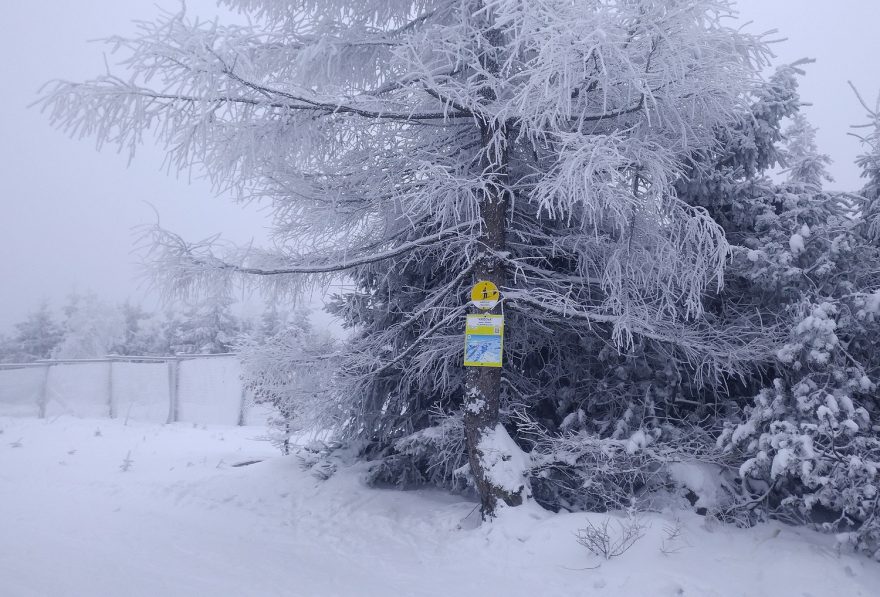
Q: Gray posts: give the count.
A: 4